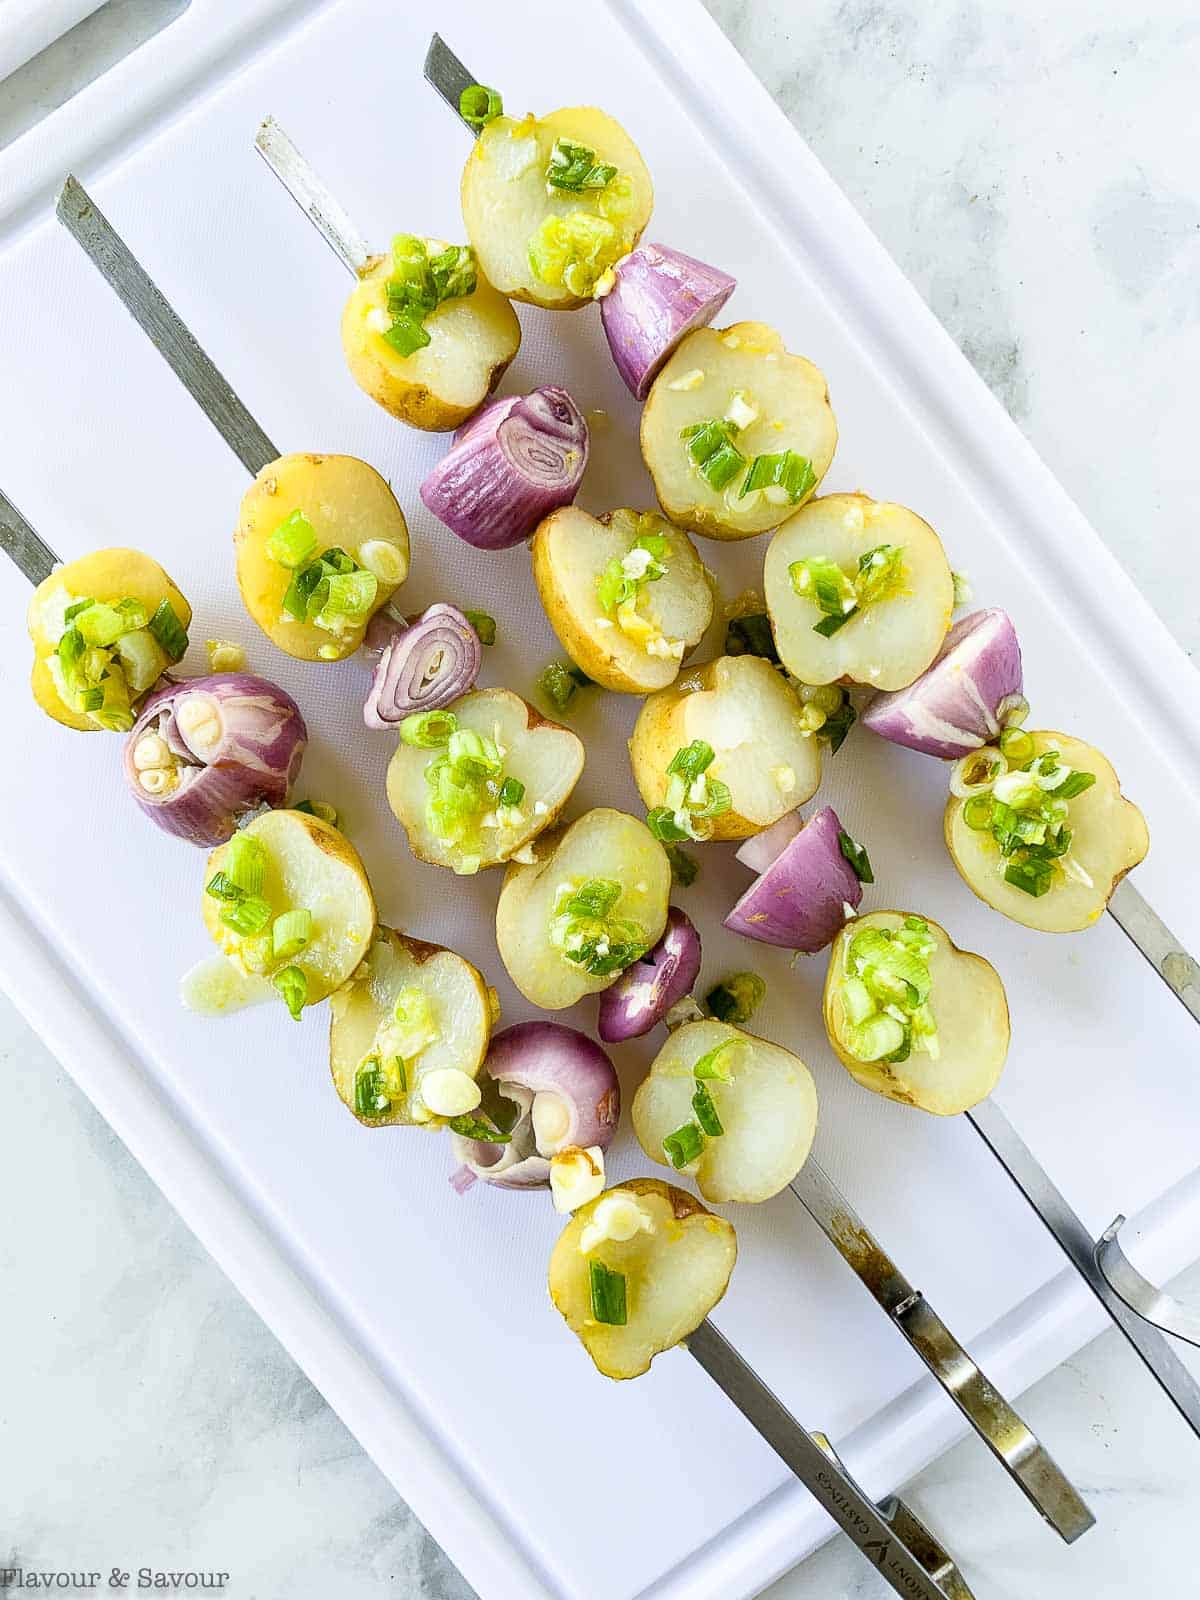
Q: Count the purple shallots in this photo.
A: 8